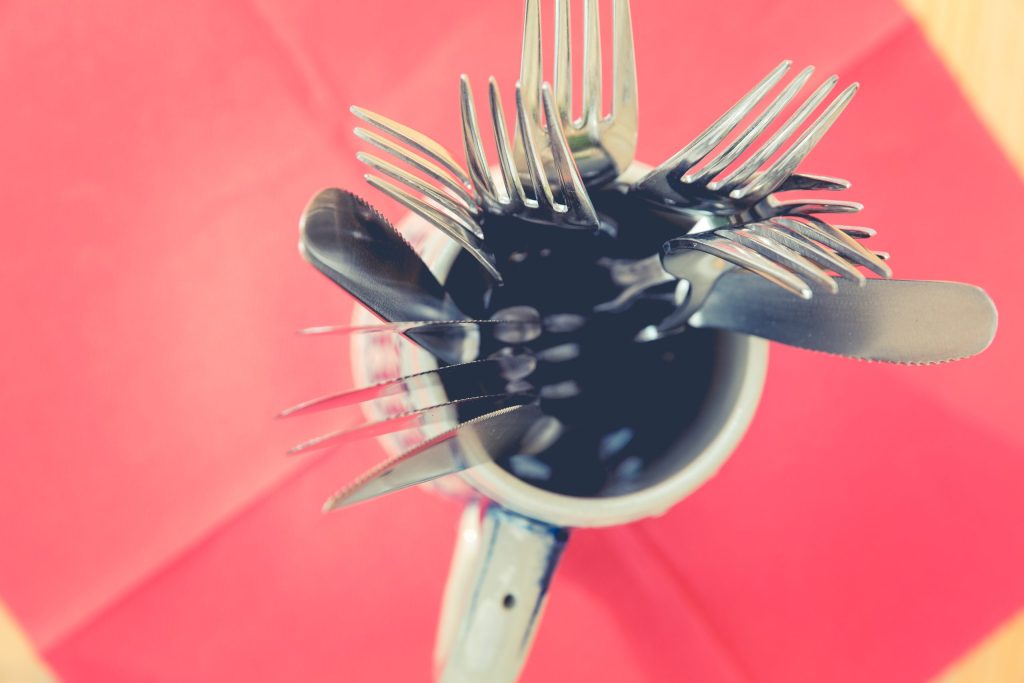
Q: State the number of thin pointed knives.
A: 4